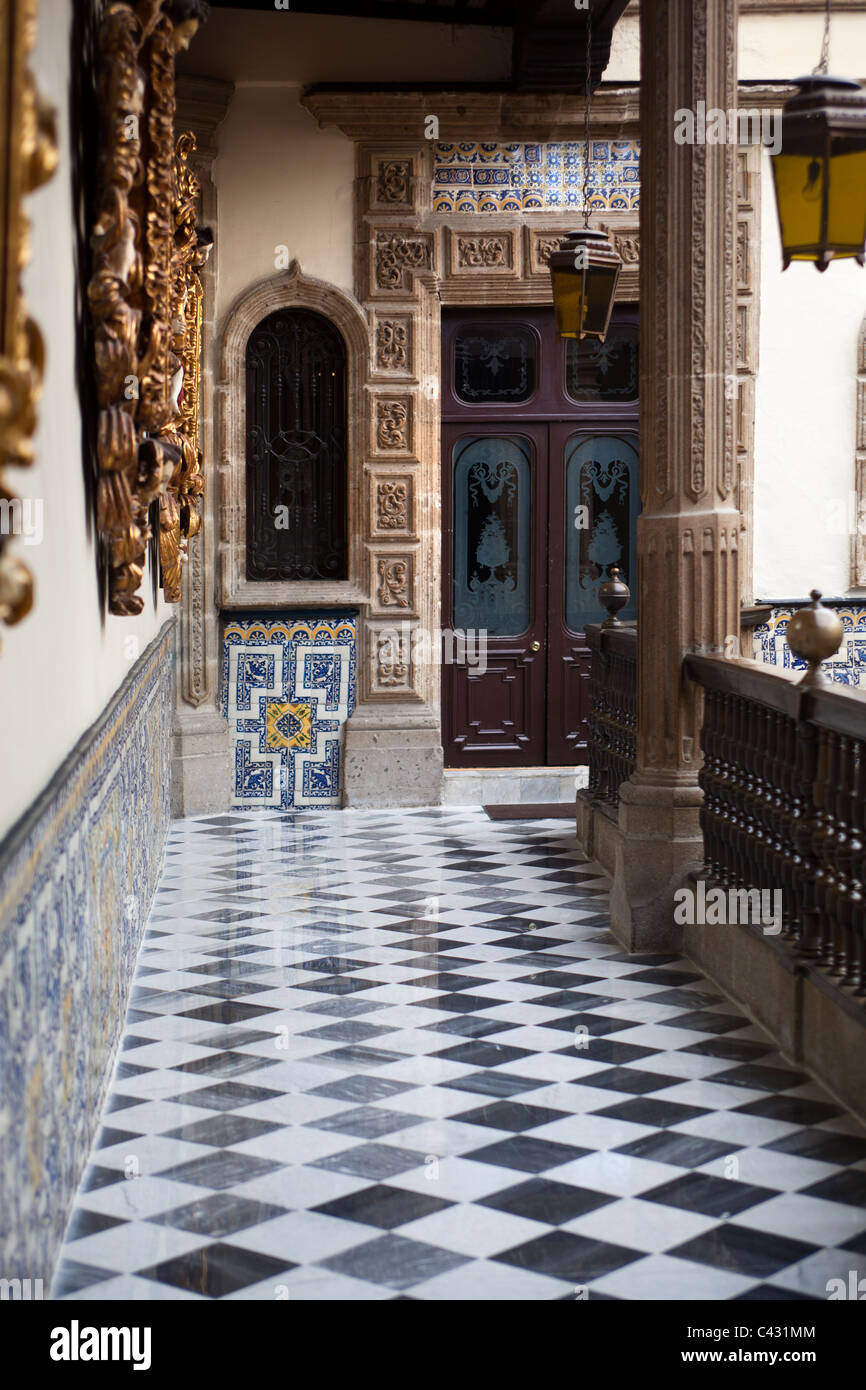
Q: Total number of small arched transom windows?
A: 2